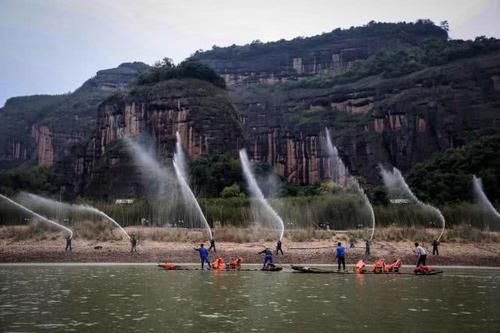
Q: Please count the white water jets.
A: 7